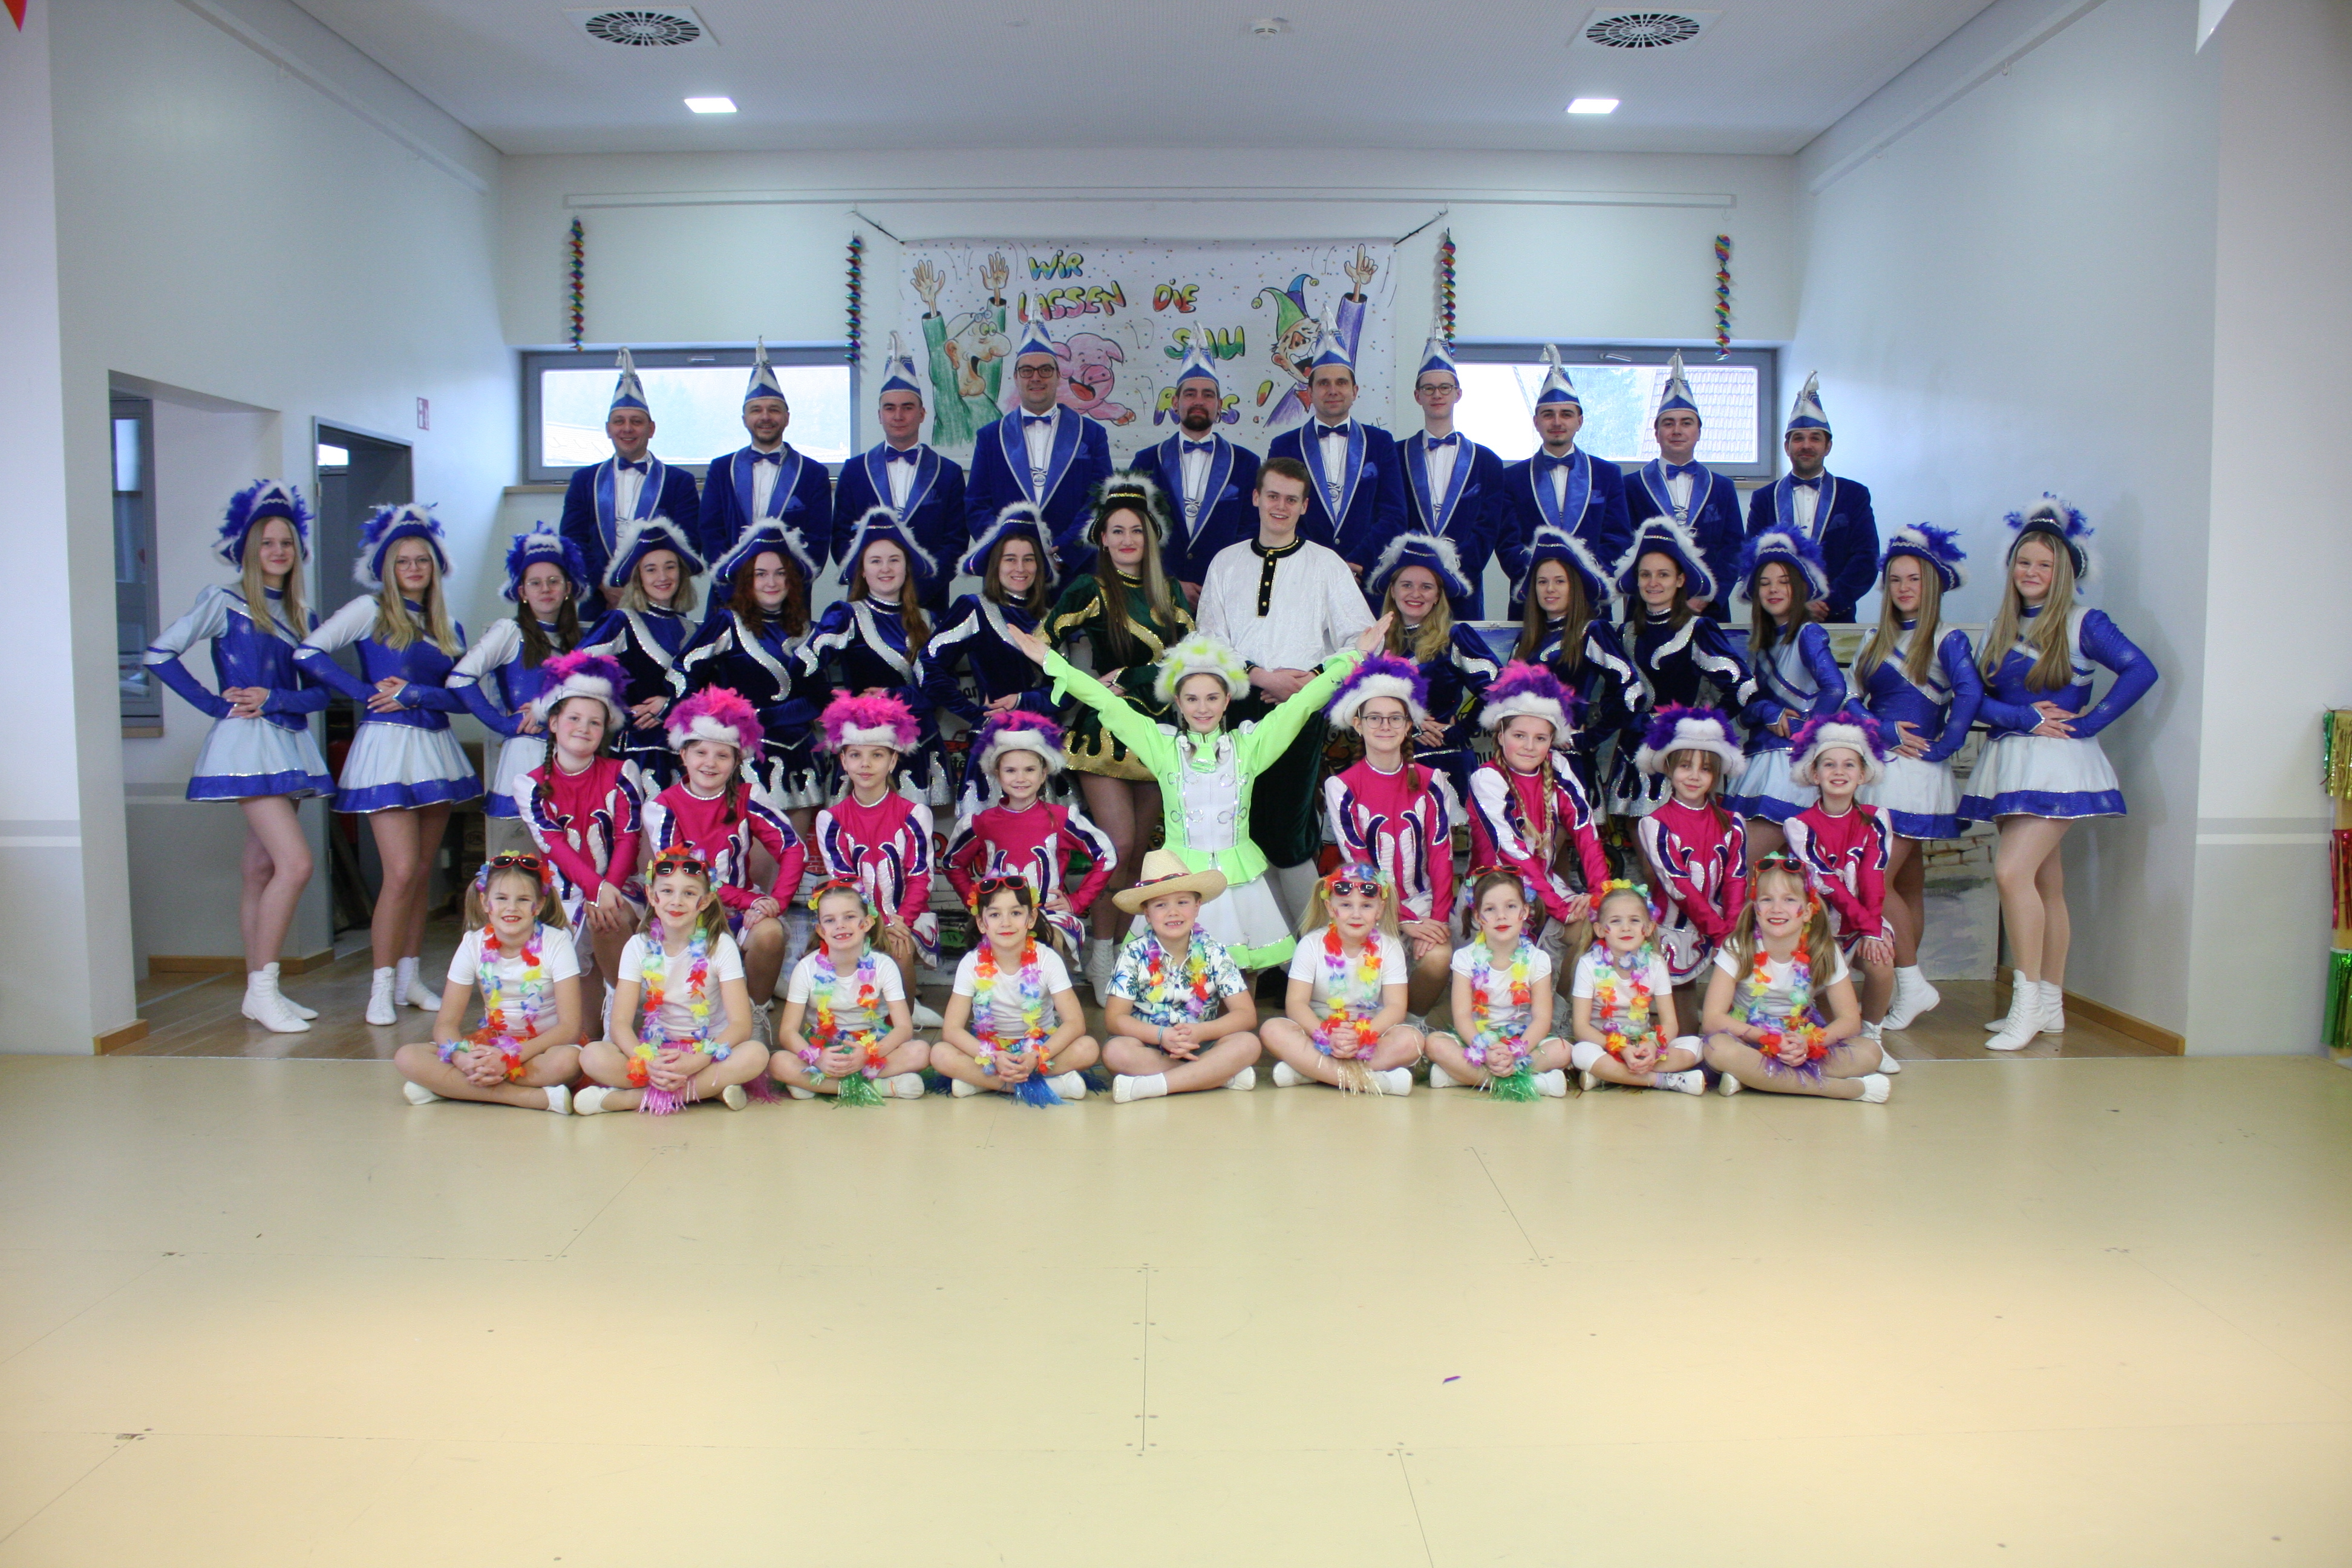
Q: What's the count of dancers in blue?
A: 13